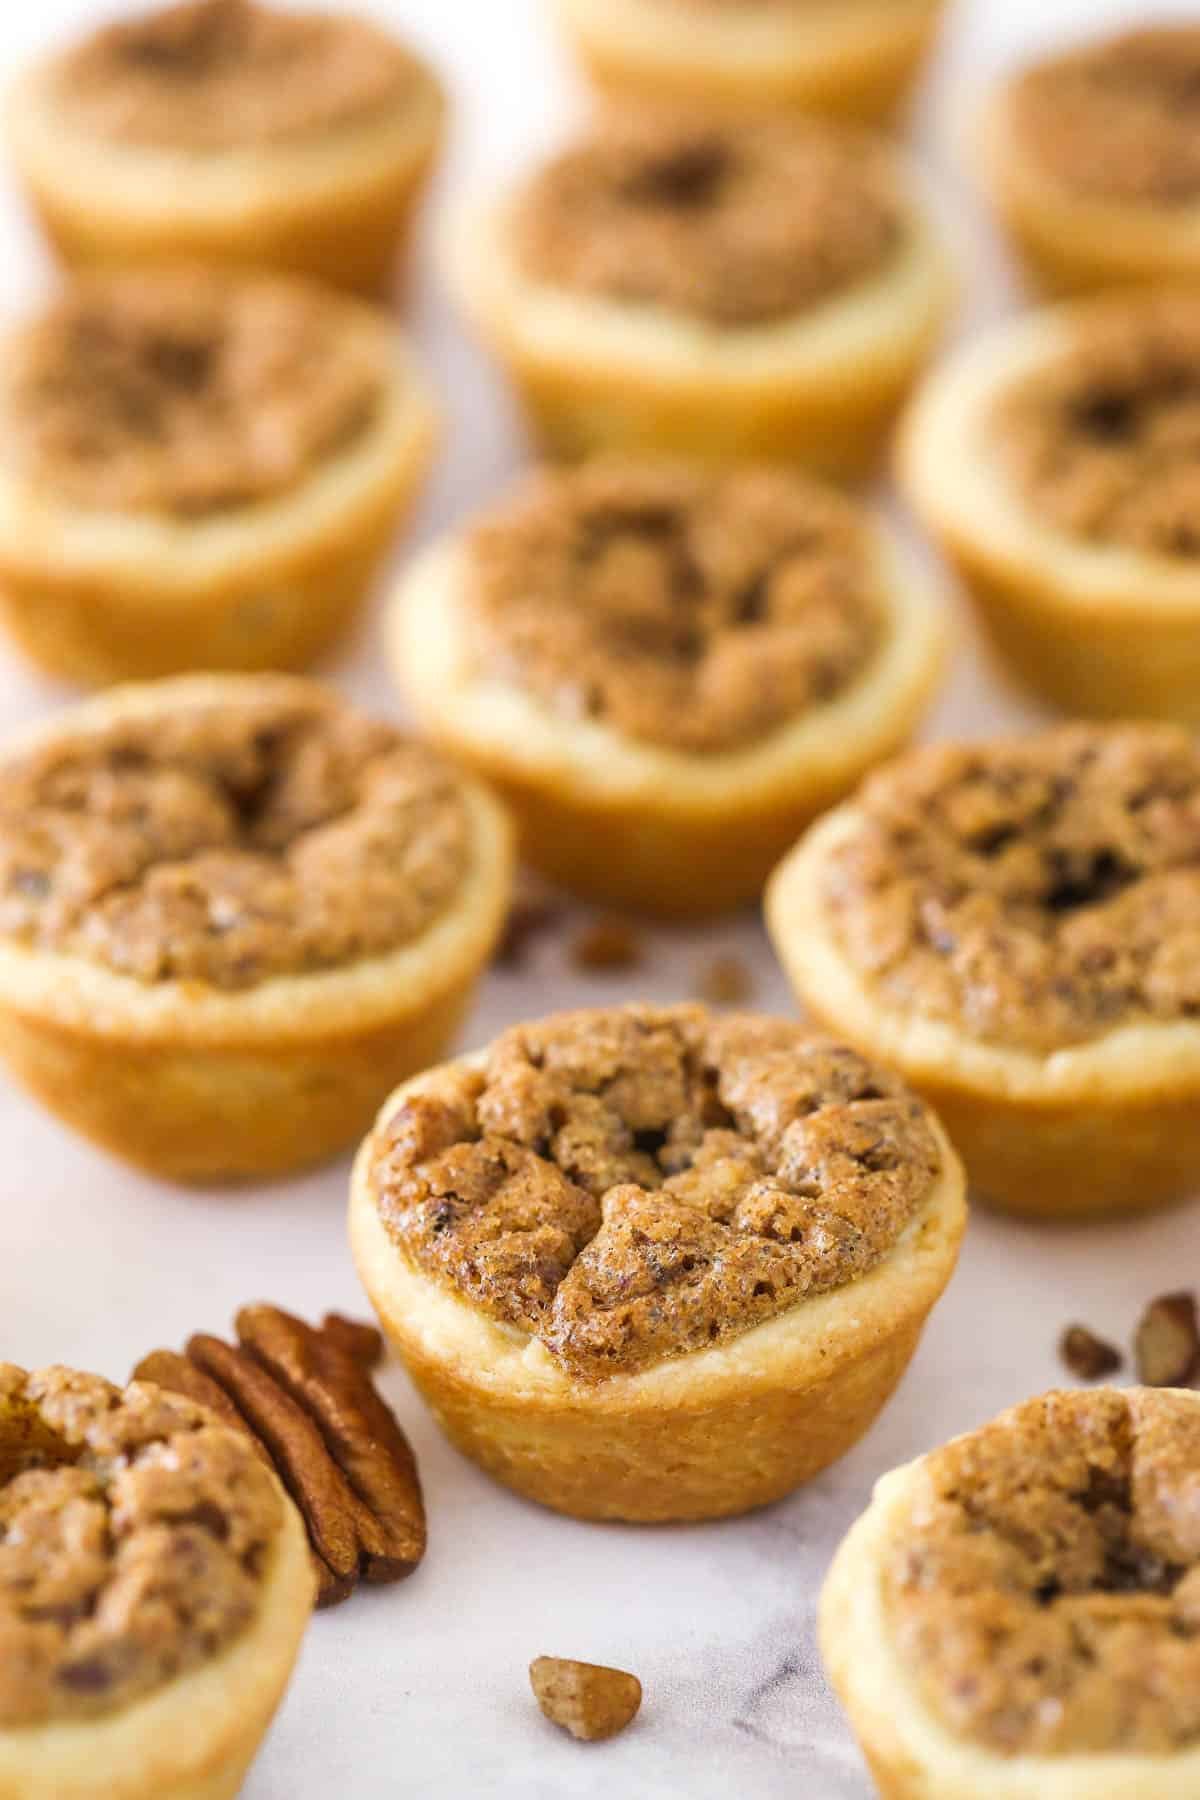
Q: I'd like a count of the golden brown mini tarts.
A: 12